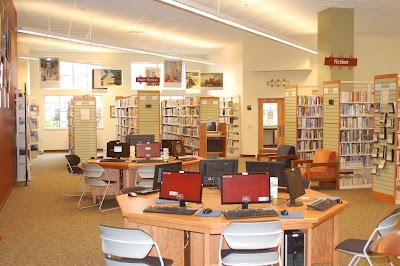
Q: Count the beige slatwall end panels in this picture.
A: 6